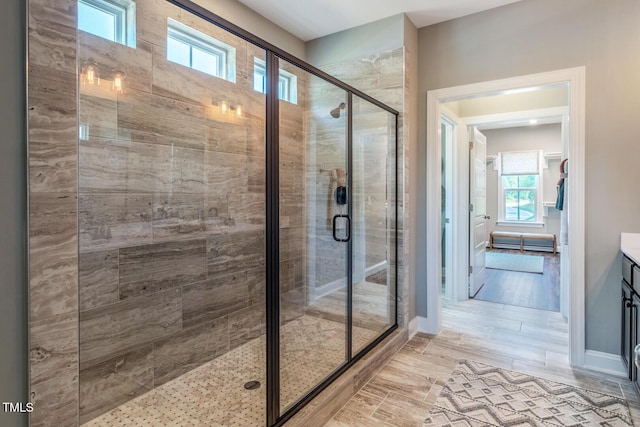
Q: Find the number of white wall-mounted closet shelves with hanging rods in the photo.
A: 3